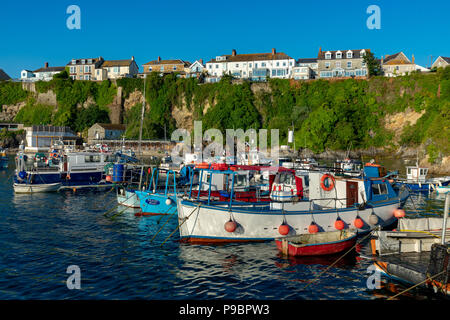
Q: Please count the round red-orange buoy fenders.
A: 6